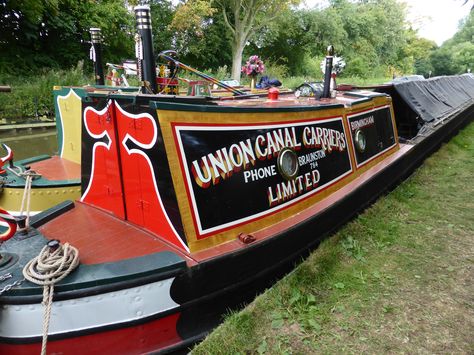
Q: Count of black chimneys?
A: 3